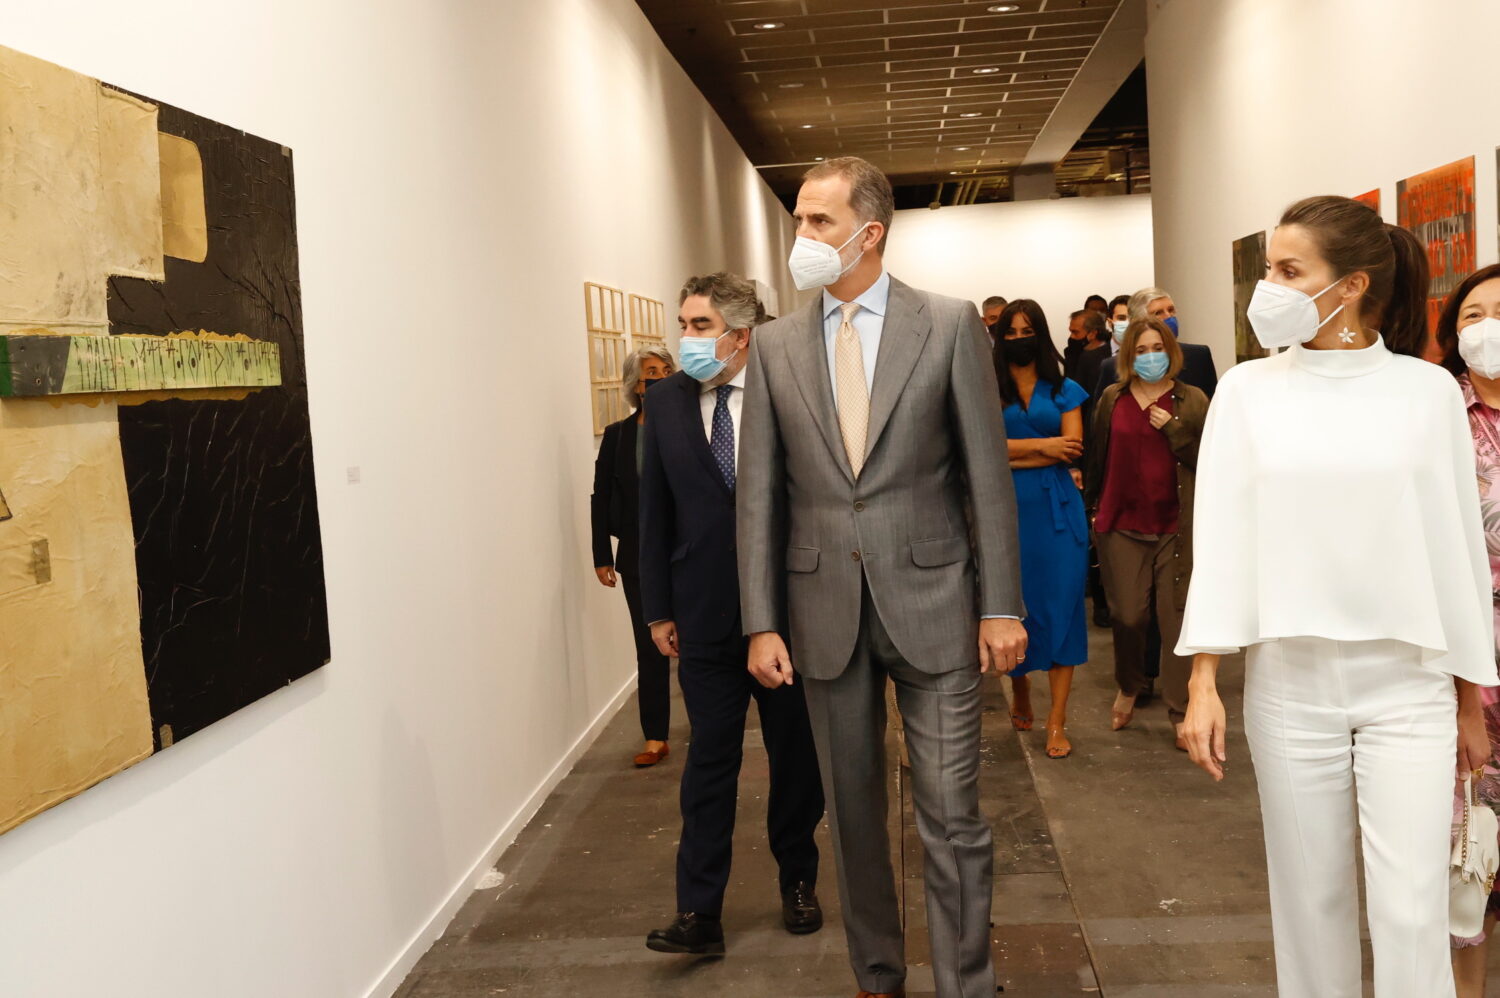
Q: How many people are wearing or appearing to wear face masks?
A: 11